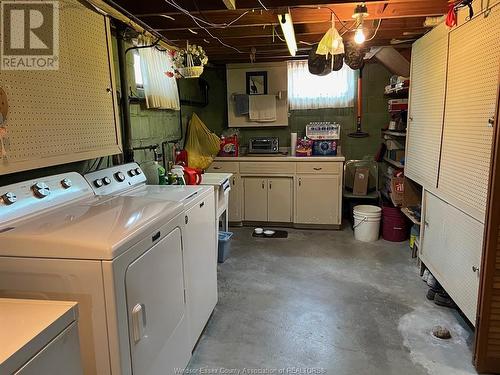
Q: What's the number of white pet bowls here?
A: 2